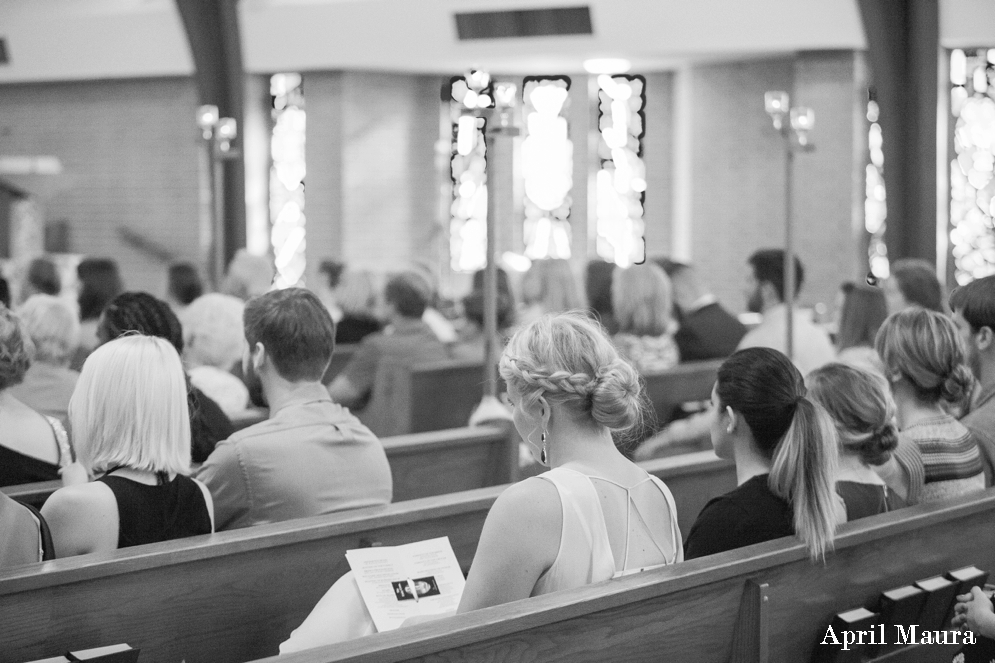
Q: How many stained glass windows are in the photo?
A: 6